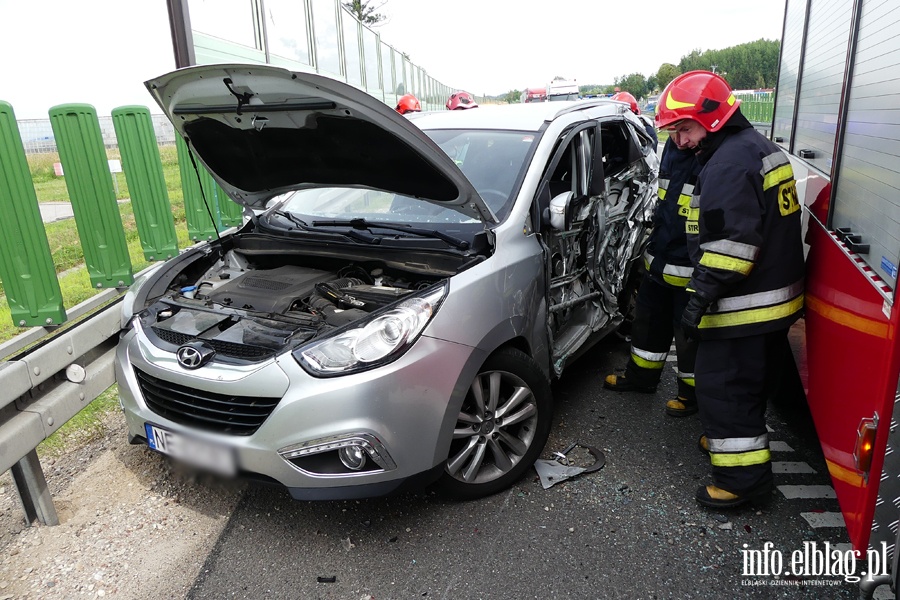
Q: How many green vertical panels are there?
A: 5